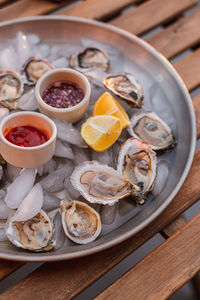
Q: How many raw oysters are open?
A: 9